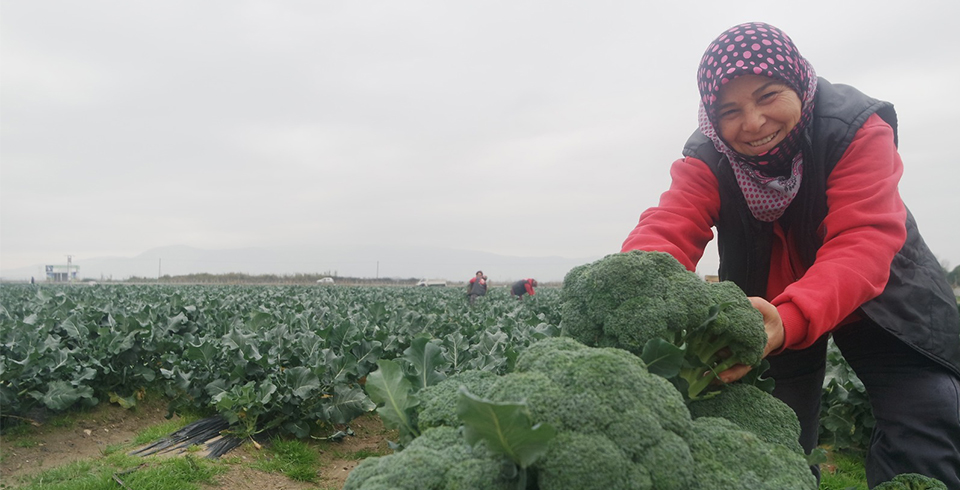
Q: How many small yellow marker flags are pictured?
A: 0